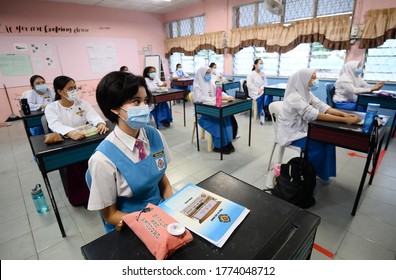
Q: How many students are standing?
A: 0